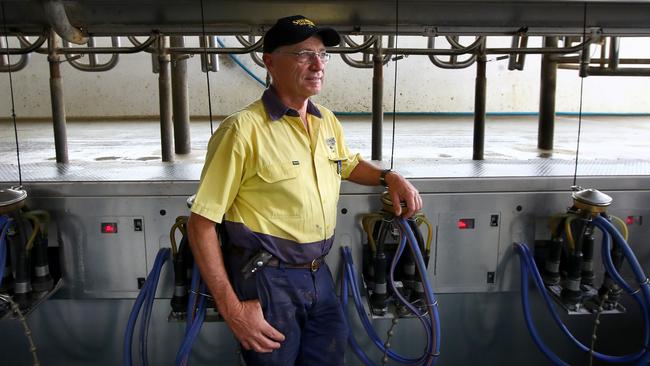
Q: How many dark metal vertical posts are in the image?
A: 6